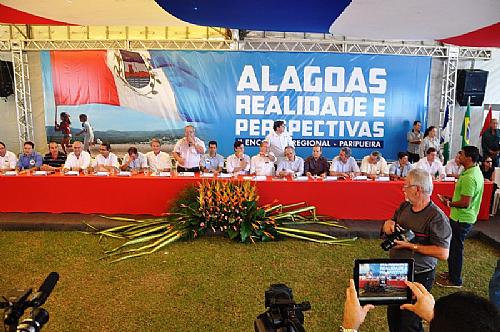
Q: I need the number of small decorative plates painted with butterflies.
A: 0